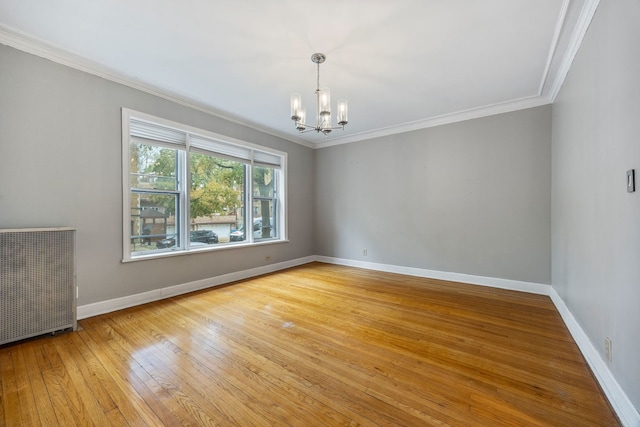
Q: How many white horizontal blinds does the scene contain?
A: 3